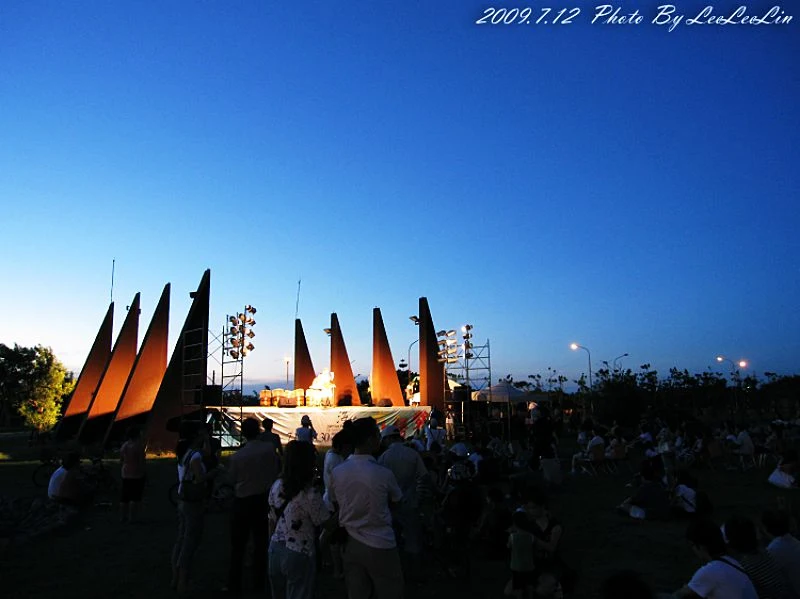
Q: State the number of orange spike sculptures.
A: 8